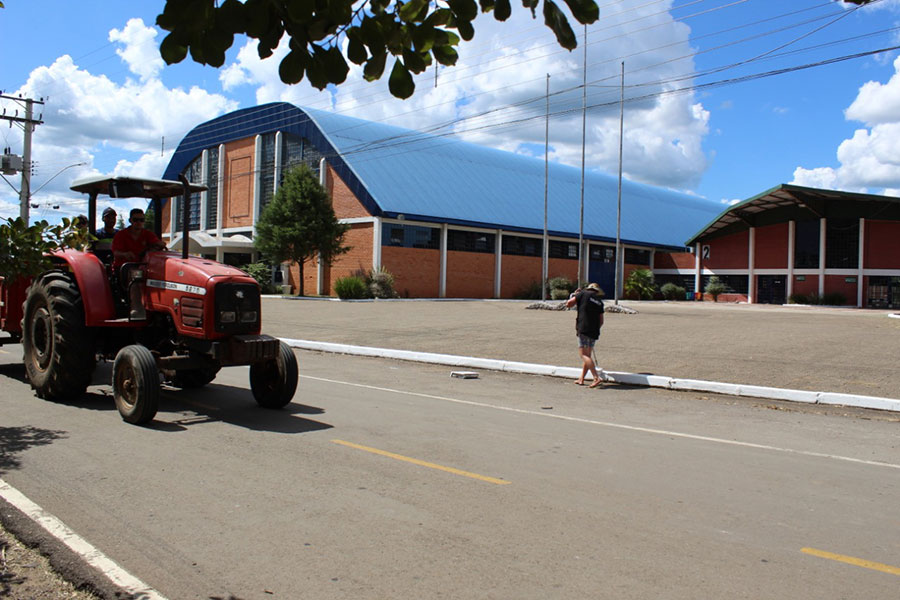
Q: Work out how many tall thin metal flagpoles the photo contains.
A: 3